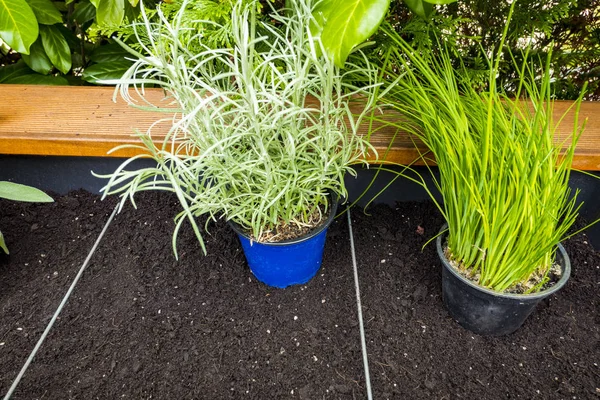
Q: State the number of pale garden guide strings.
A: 2